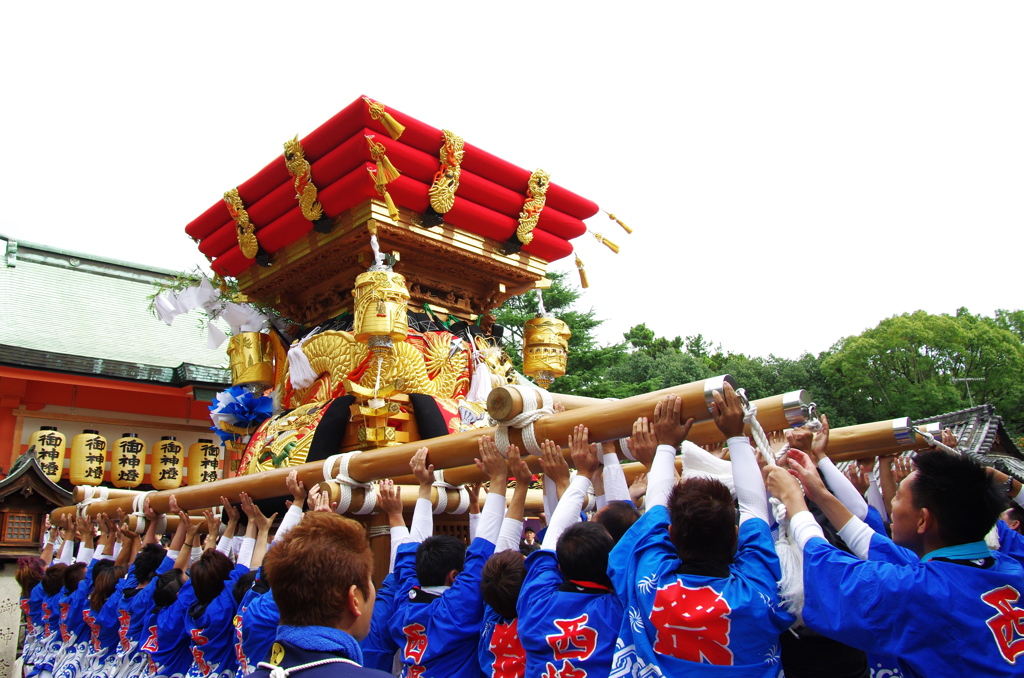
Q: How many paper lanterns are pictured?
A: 5